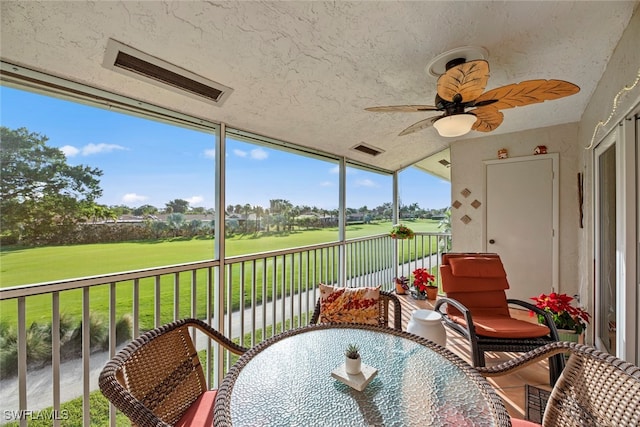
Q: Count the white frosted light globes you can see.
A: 1